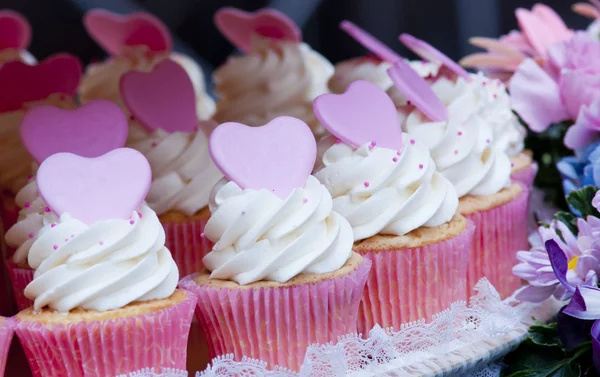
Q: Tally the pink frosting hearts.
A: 12